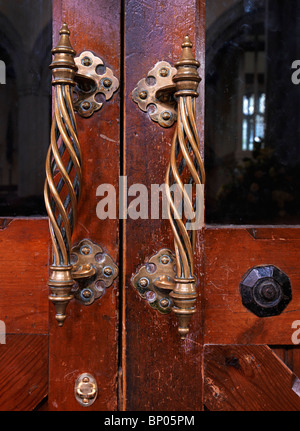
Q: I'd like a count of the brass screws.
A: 14